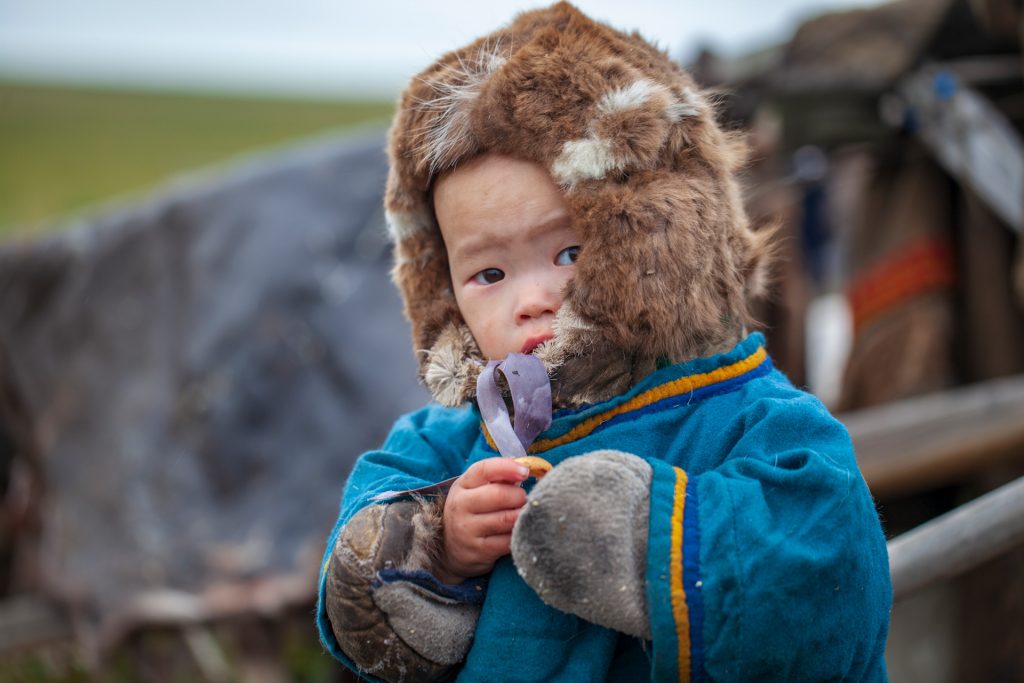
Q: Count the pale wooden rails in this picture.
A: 2